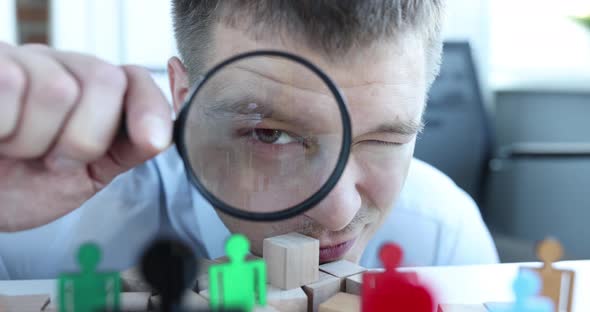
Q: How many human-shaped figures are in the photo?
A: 6